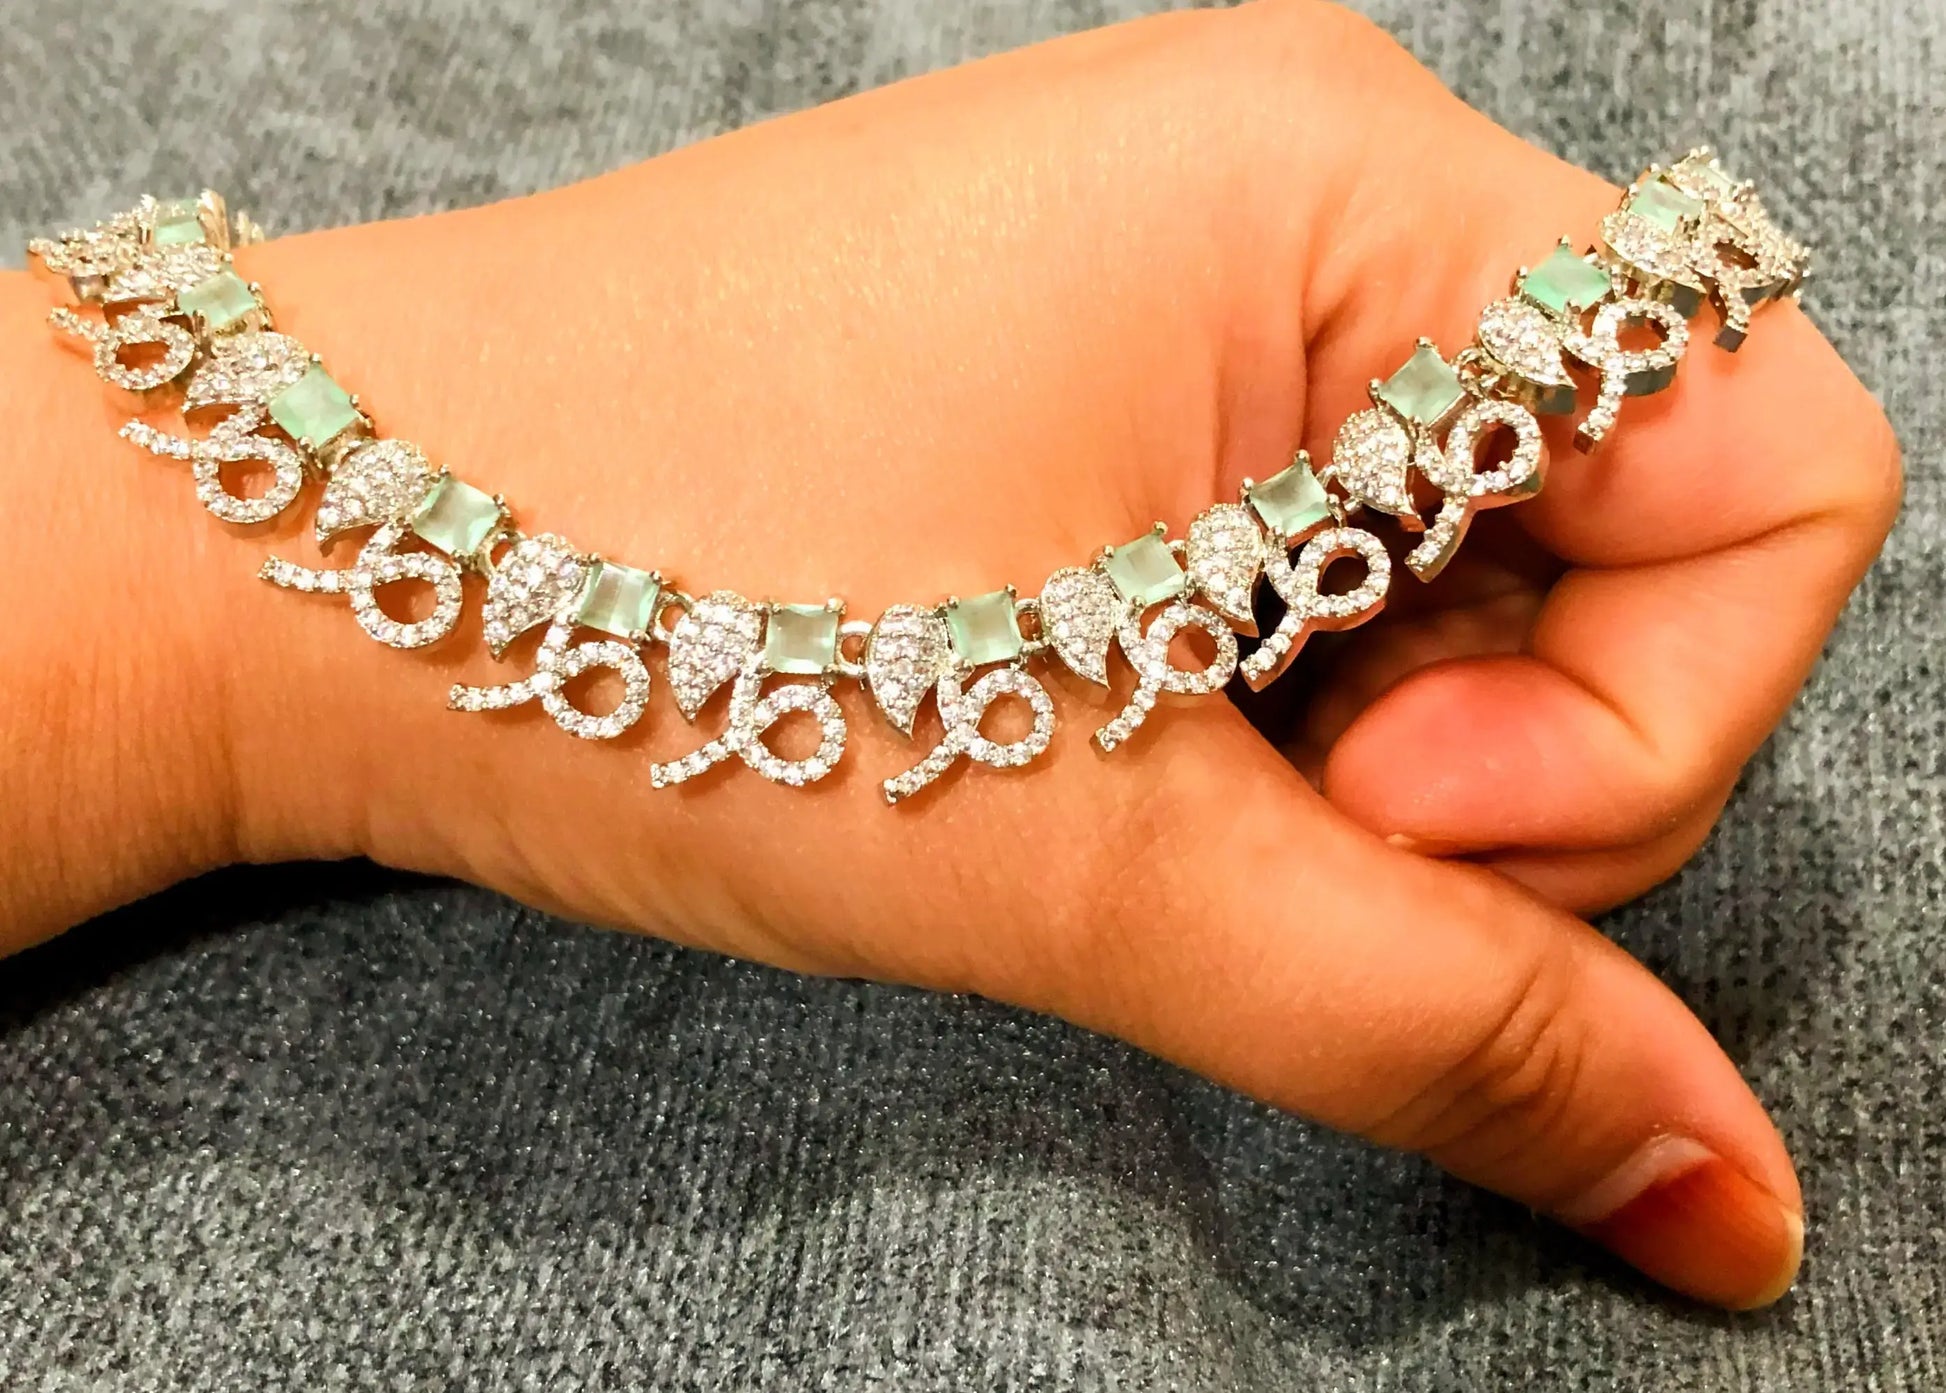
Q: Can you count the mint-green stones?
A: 13